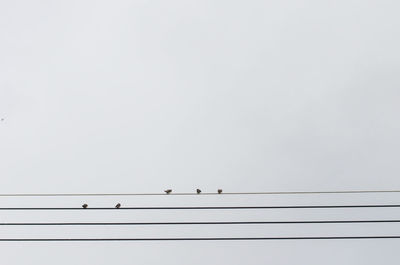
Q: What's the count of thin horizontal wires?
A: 4